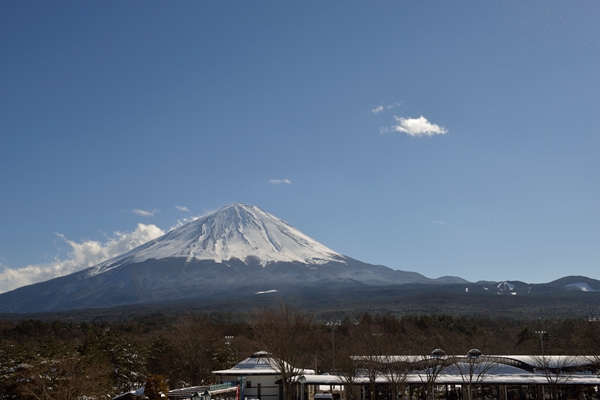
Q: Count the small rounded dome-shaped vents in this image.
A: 2